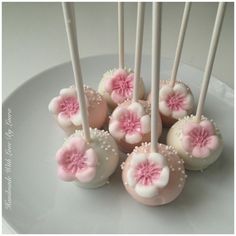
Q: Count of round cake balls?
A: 7